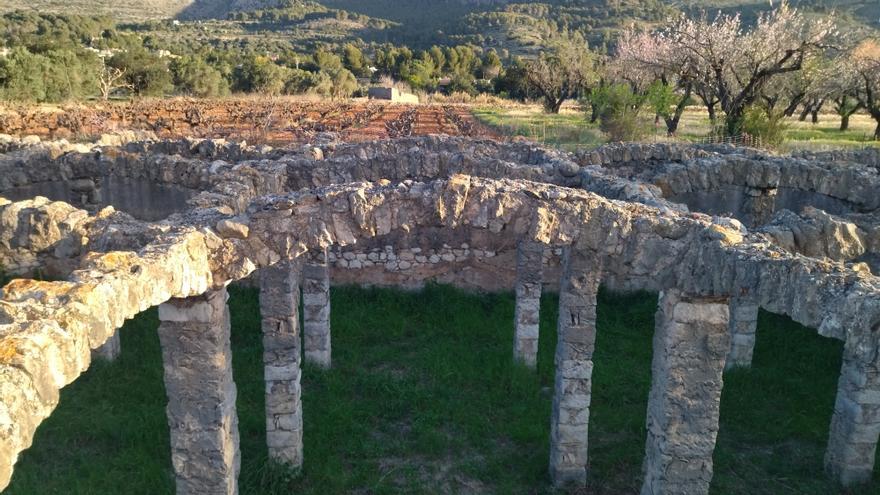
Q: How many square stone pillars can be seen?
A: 9